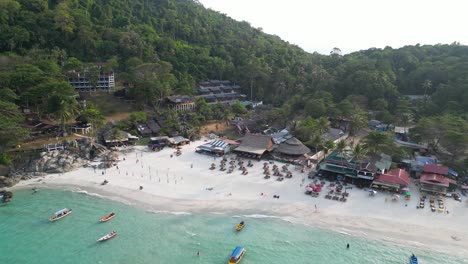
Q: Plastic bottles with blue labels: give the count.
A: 0